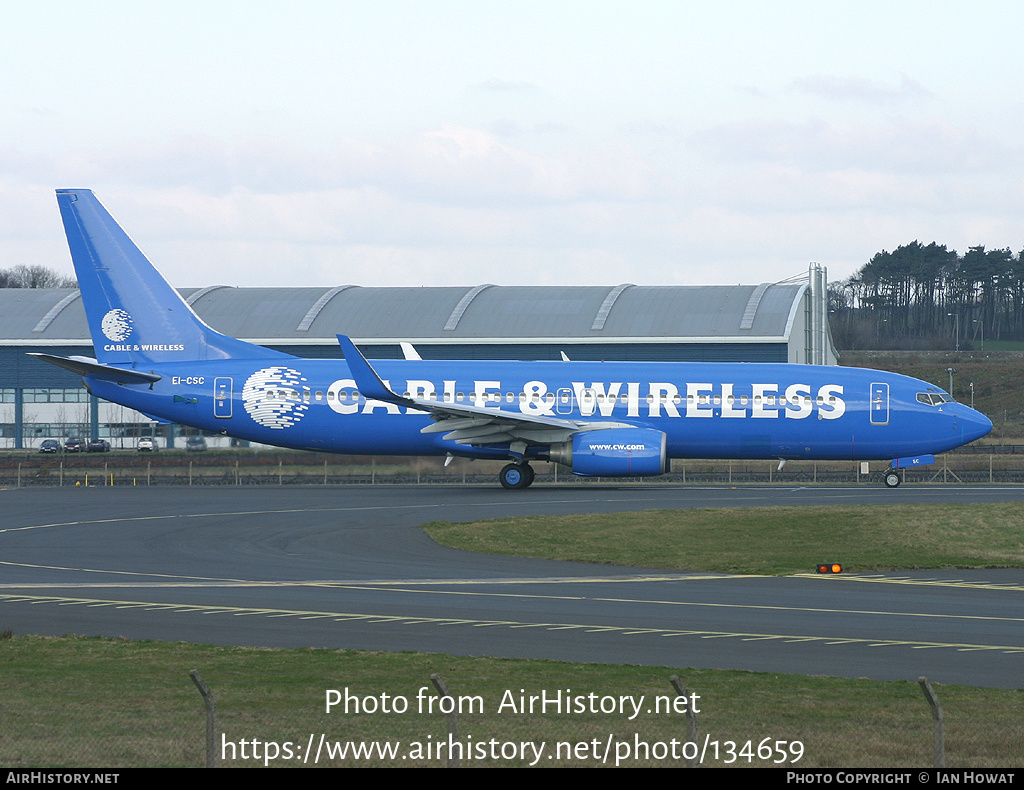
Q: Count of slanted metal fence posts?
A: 4